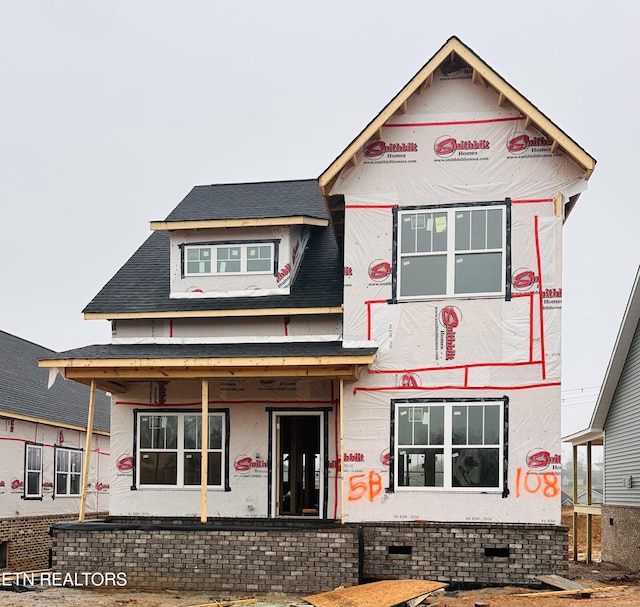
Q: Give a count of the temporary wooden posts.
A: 3